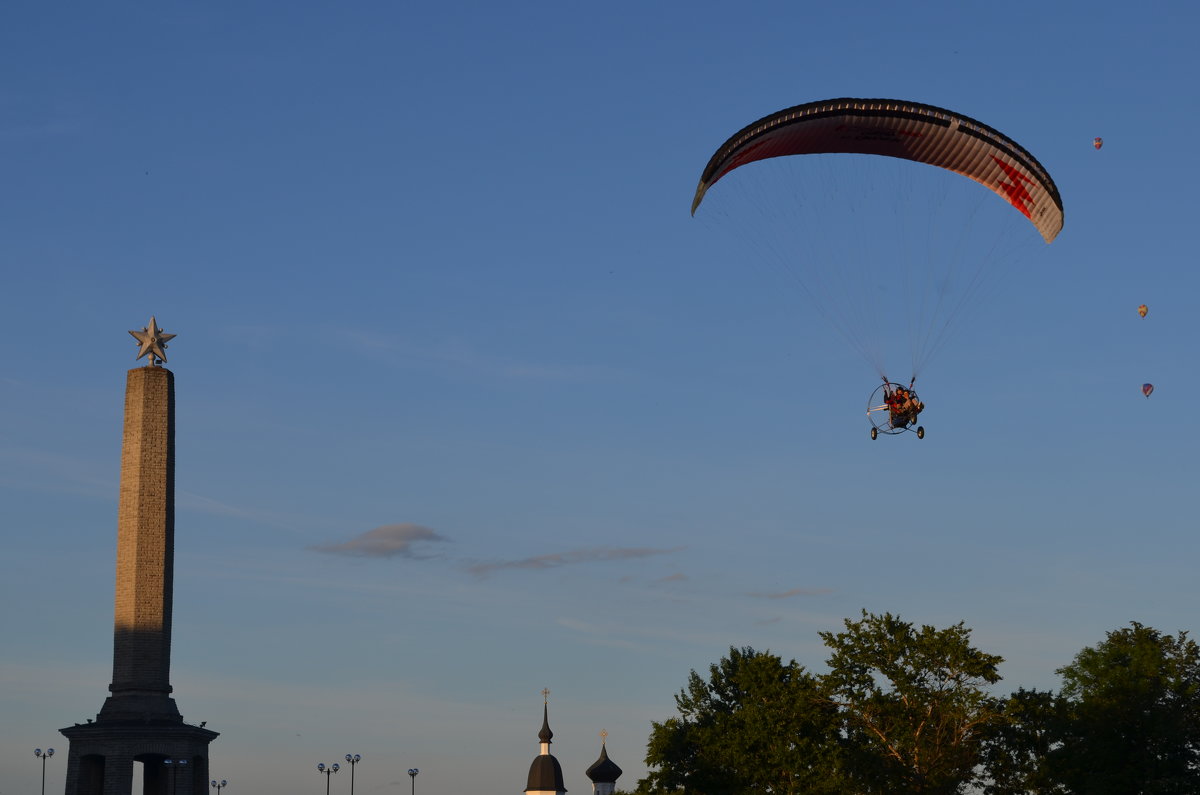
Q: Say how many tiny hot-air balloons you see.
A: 3